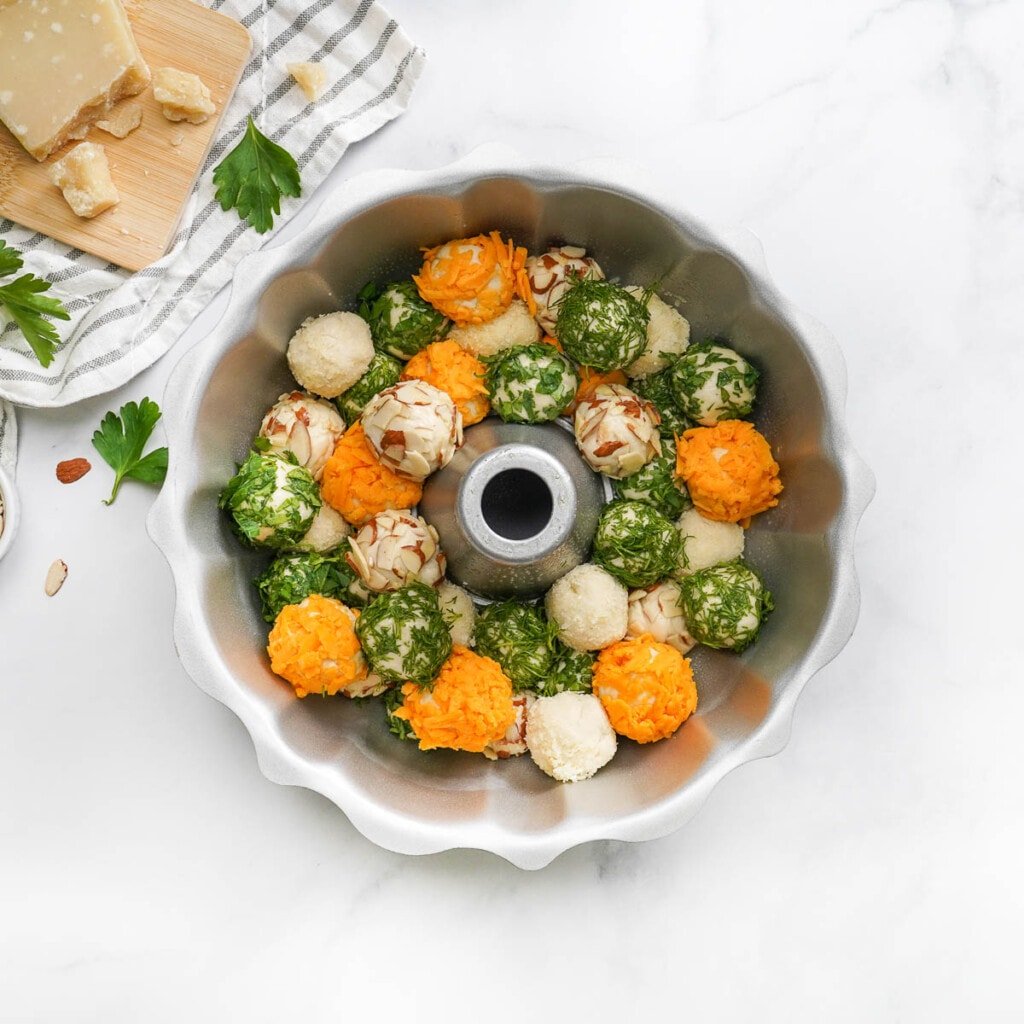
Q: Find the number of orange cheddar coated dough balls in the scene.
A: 8